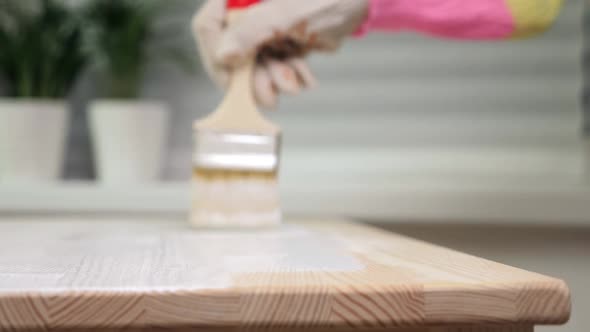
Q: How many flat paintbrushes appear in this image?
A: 1